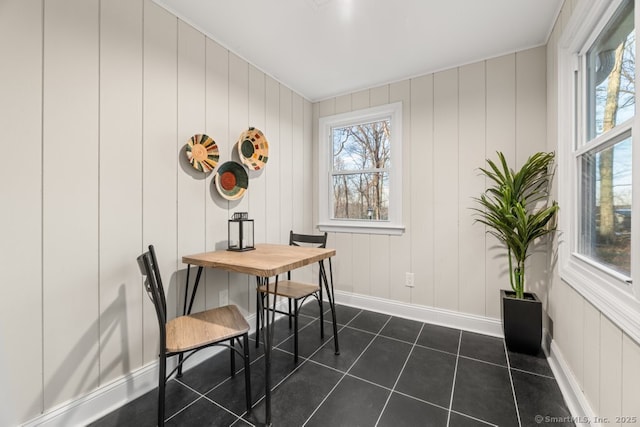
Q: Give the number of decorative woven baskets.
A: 3